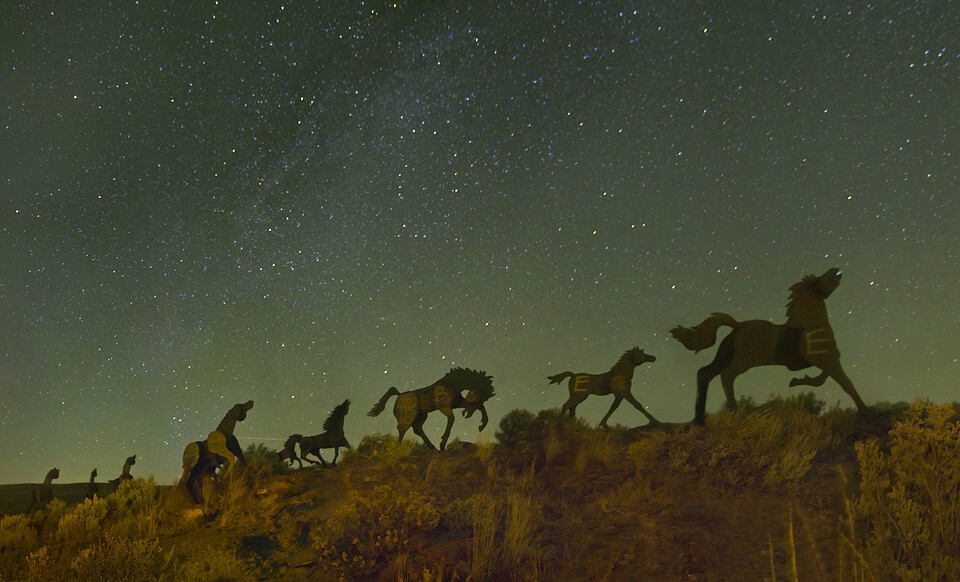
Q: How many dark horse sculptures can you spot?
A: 9